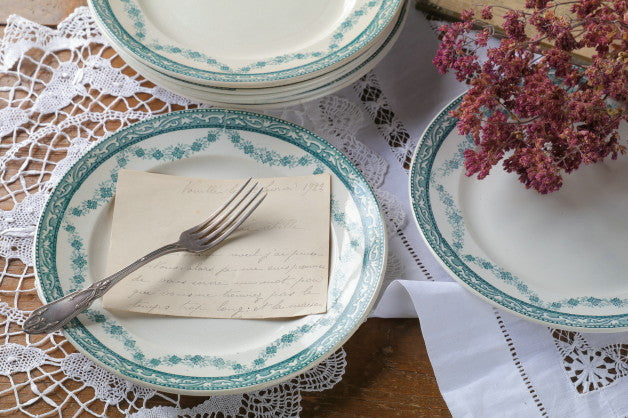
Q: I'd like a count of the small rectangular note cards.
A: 1